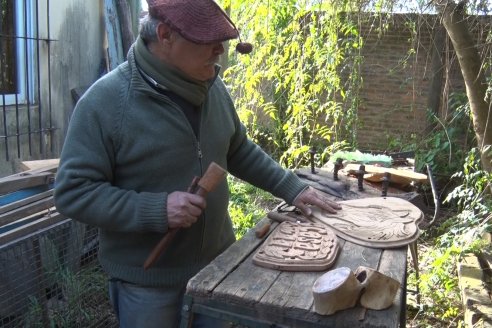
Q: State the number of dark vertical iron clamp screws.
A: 4